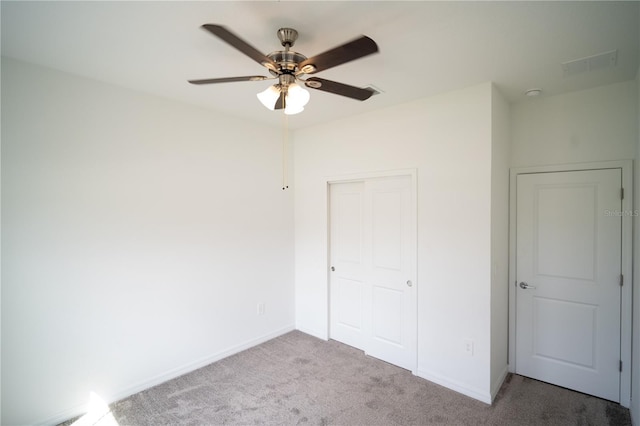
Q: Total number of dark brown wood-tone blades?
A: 5